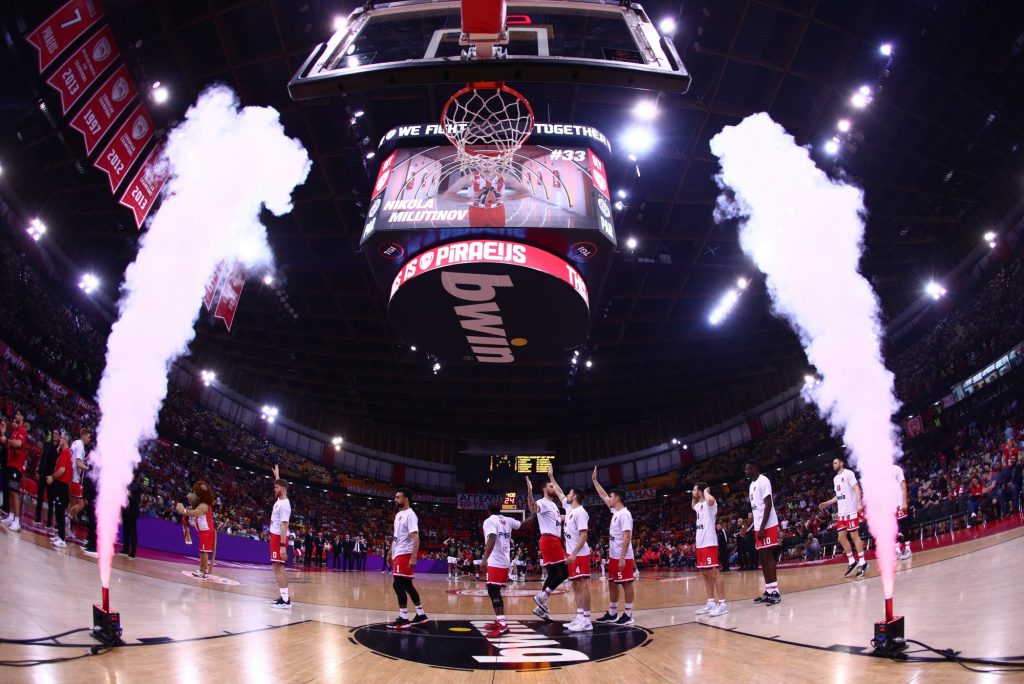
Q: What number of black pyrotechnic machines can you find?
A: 2